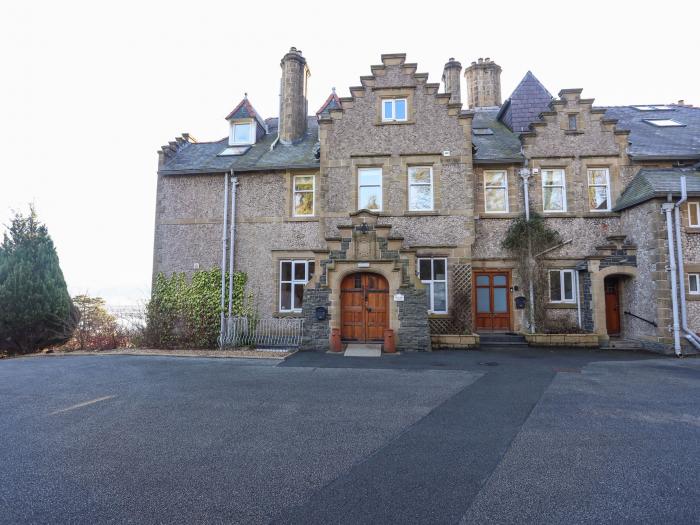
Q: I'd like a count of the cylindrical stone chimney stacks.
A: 3